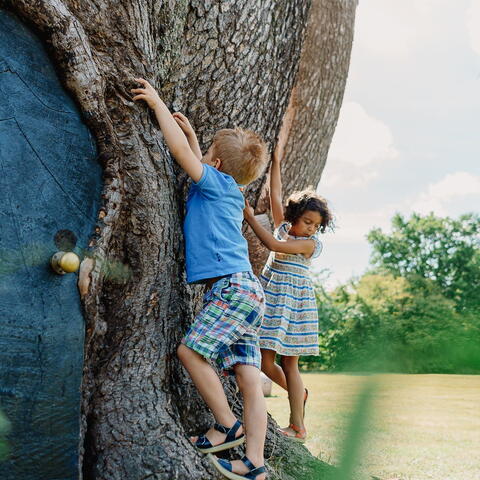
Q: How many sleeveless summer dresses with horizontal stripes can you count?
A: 1